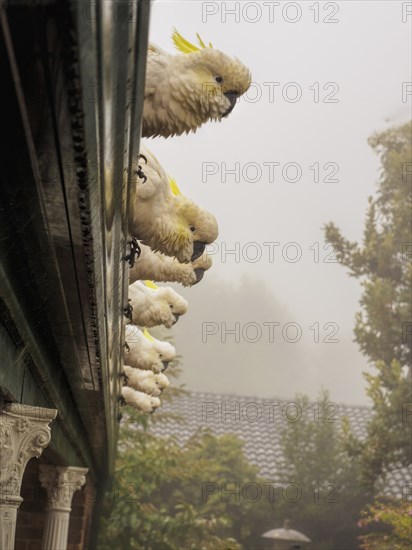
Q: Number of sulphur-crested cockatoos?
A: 7